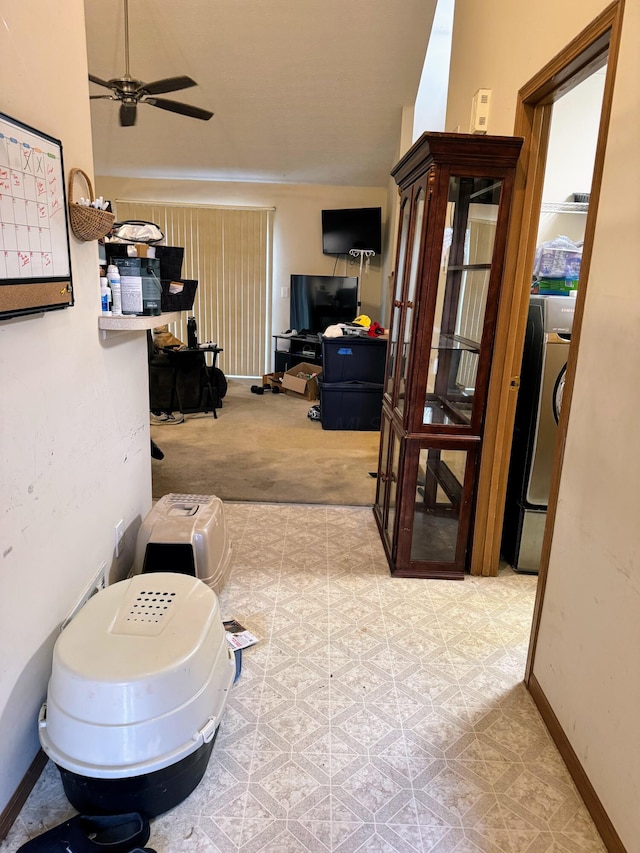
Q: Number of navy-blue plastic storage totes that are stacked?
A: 2